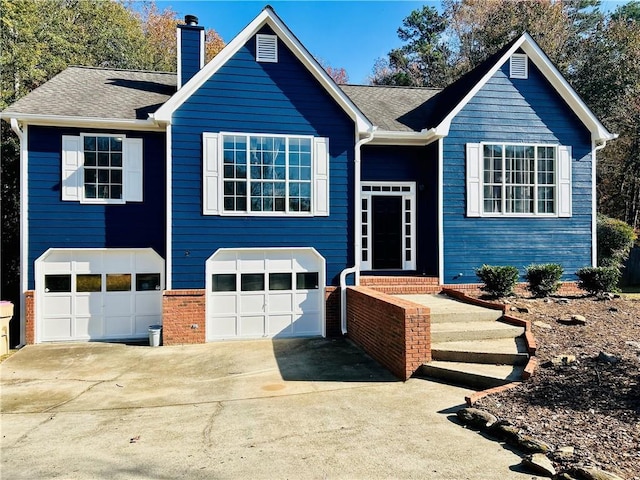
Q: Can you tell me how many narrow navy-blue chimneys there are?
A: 1